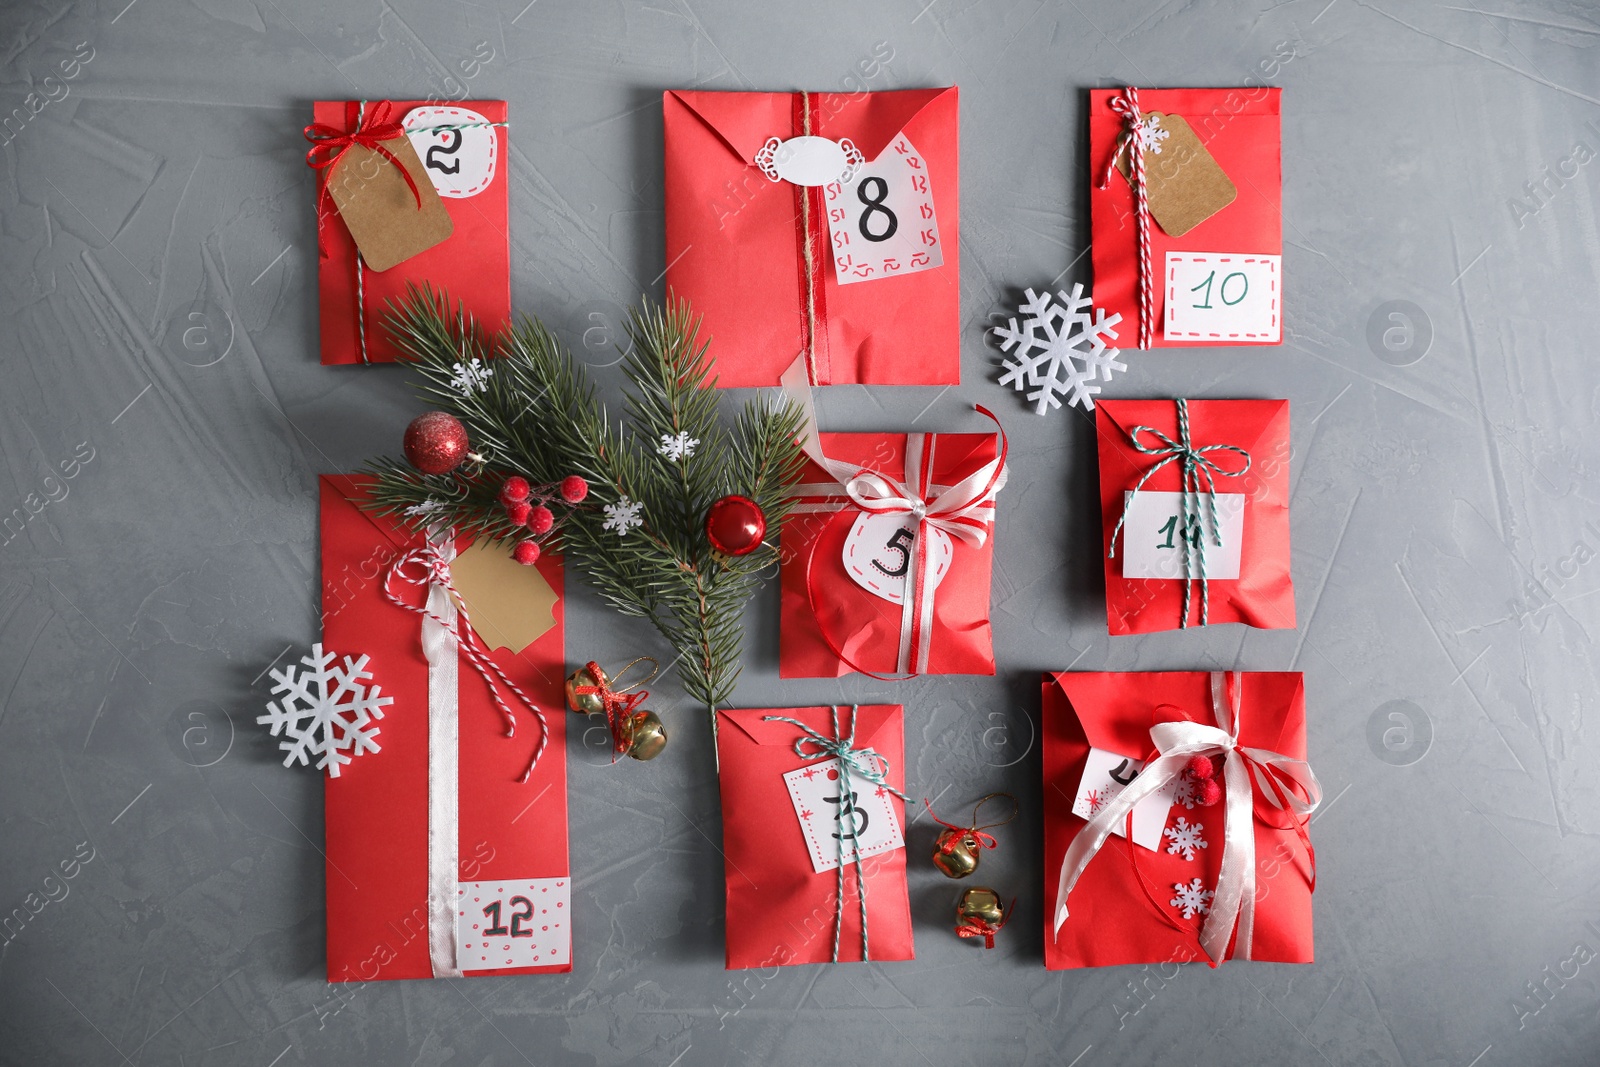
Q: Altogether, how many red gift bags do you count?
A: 8